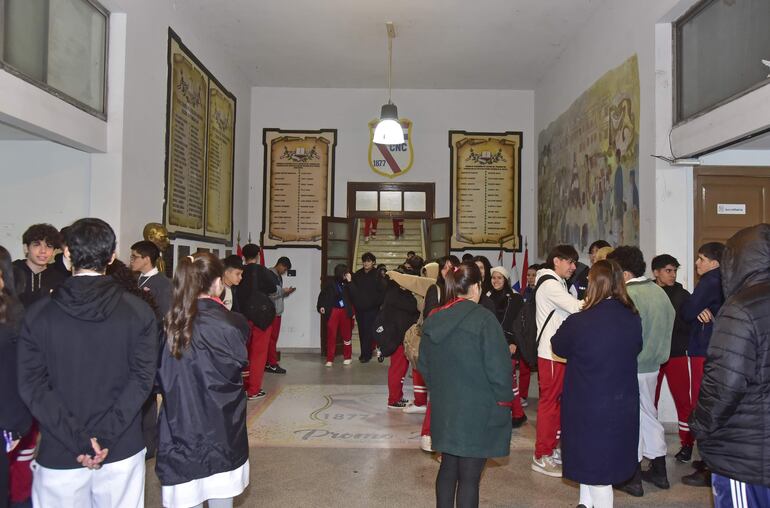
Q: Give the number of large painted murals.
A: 1